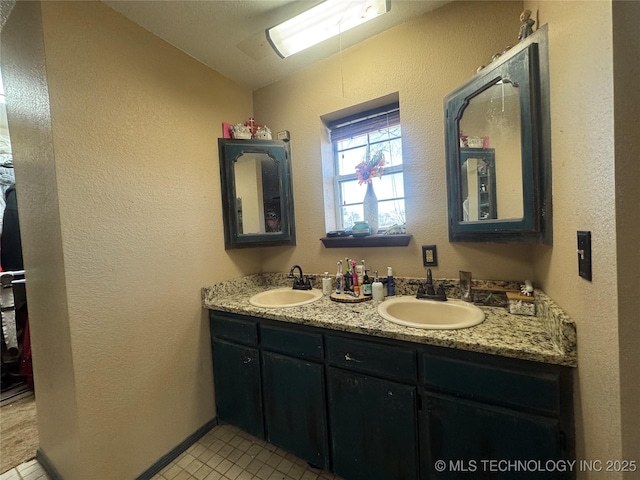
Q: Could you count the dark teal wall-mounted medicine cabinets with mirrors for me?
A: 2